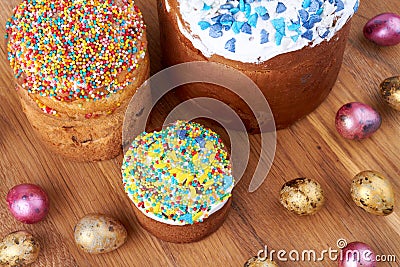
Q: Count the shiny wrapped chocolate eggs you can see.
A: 10